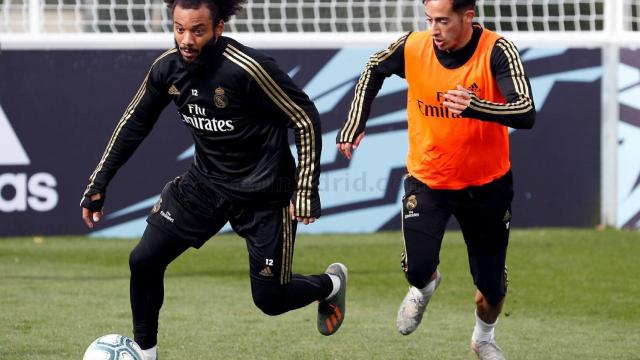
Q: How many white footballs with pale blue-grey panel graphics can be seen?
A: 1